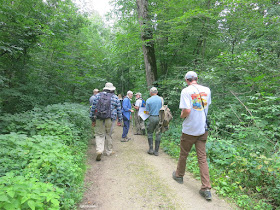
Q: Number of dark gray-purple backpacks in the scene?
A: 1